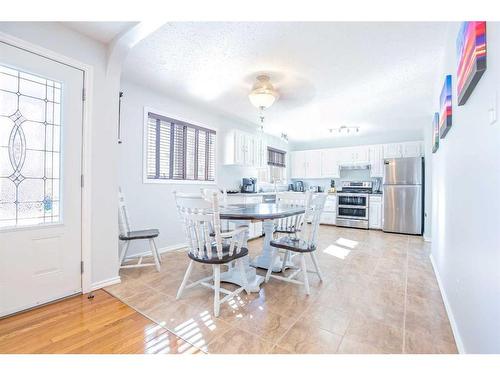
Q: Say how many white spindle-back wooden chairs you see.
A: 5